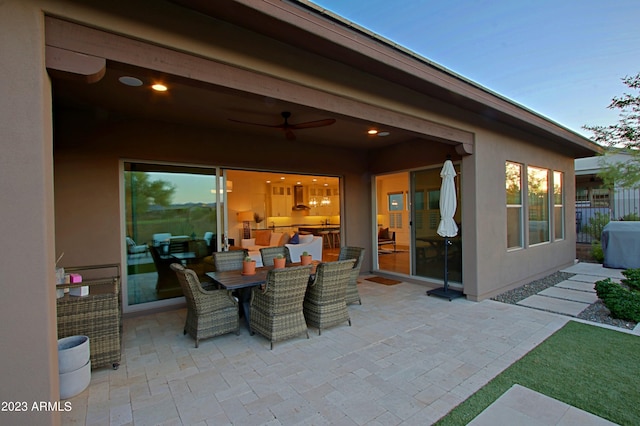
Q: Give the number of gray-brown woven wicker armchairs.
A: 6